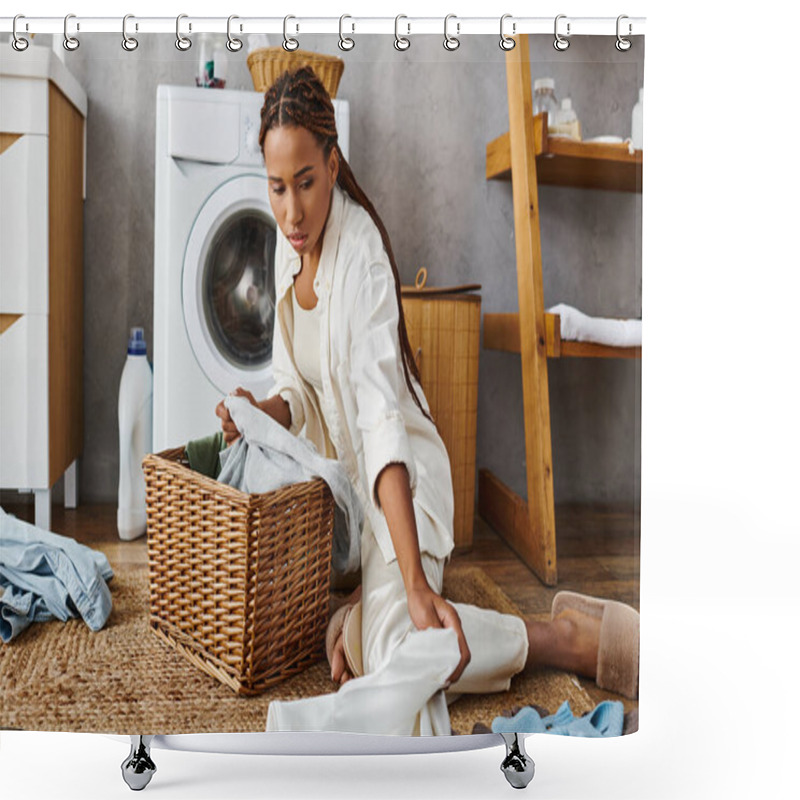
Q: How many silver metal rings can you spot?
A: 12